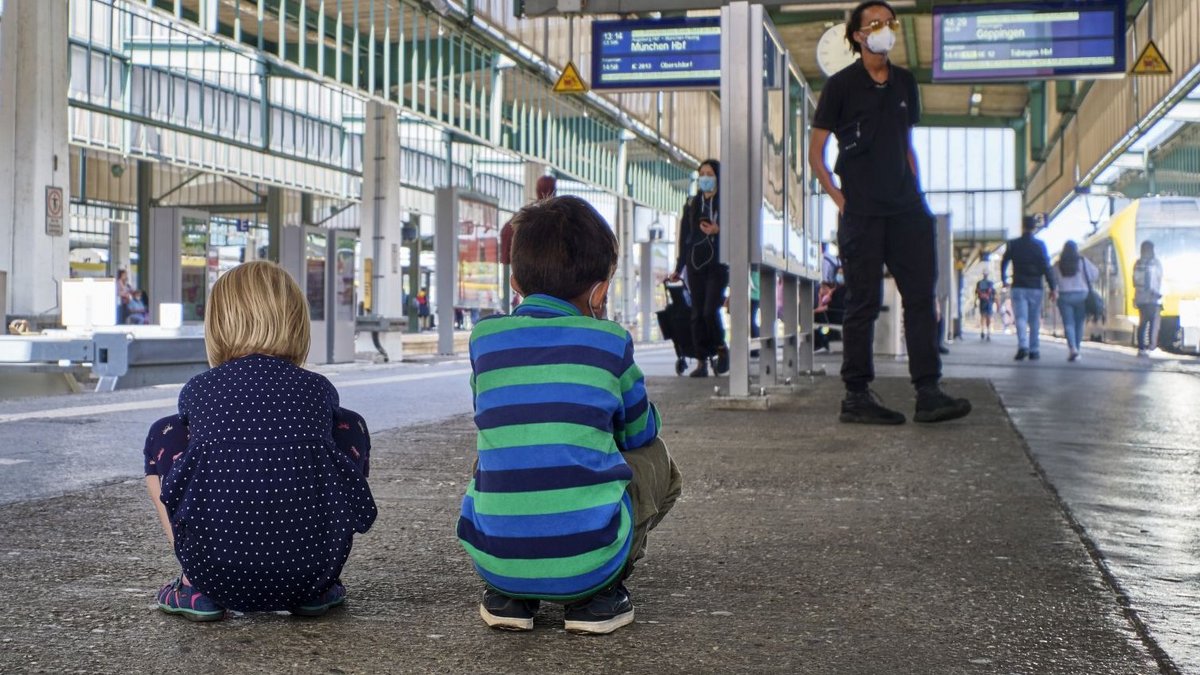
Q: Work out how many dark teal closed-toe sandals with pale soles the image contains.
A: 2